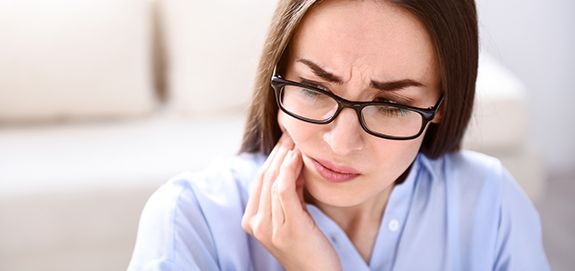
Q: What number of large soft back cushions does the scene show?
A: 2